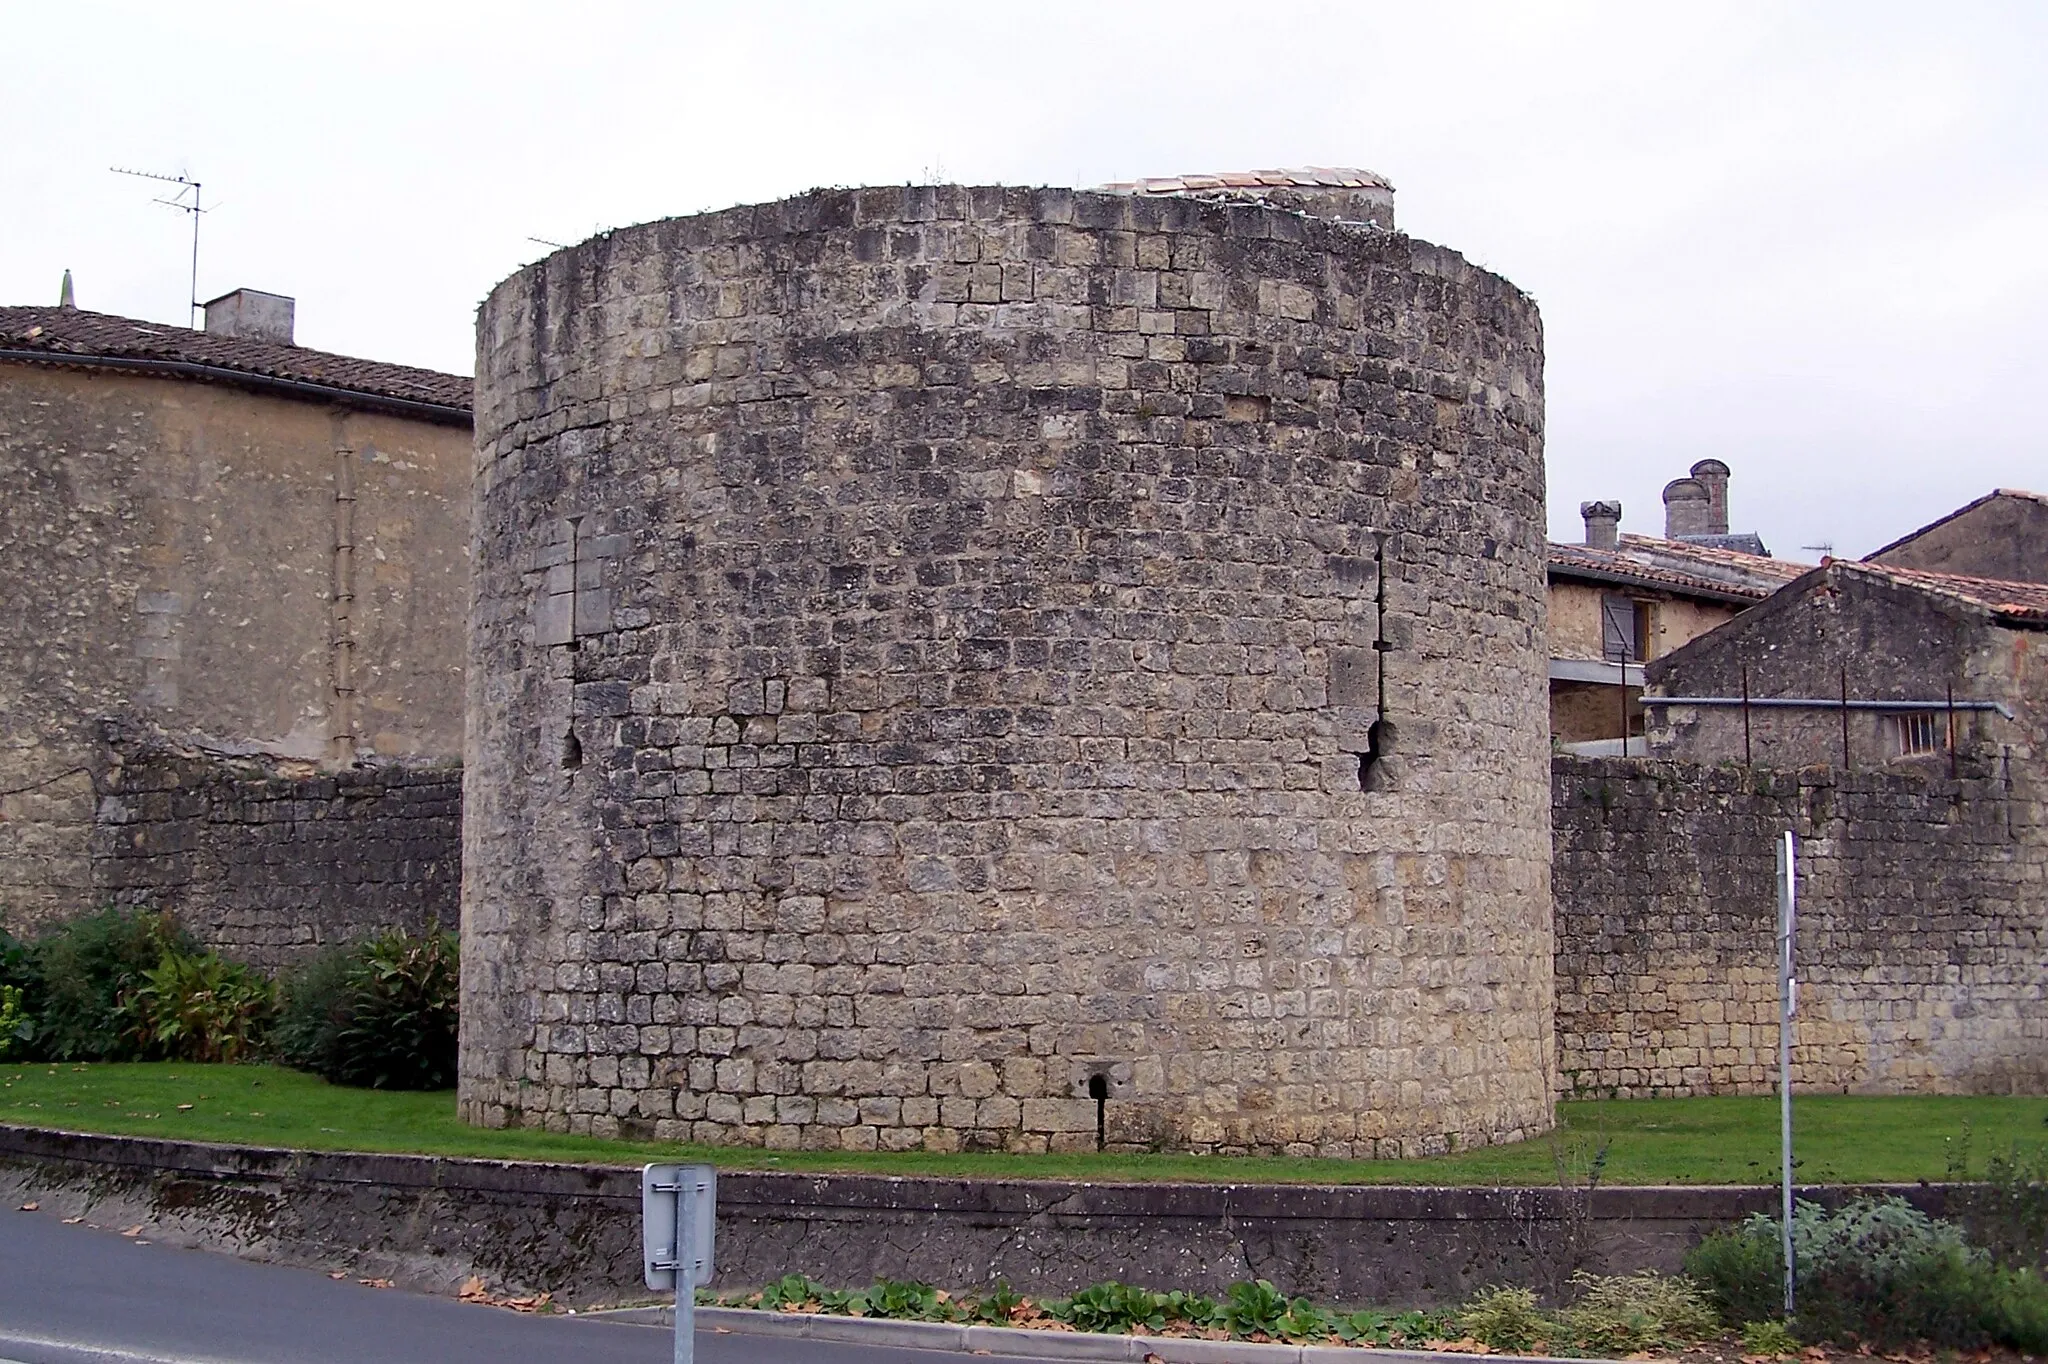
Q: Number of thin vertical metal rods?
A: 4